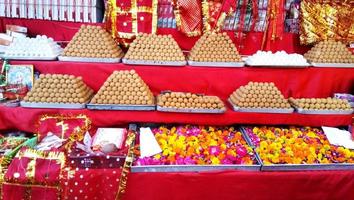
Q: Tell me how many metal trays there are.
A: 13